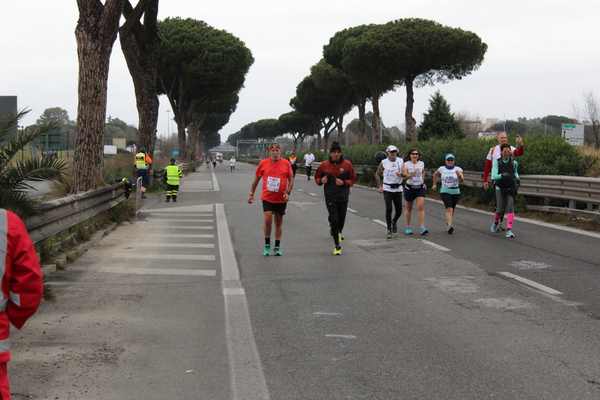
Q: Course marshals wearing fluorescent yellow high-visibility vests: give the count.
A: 2